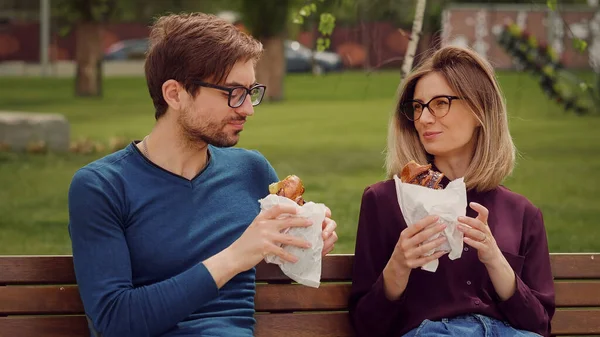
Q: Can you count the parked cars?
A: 2